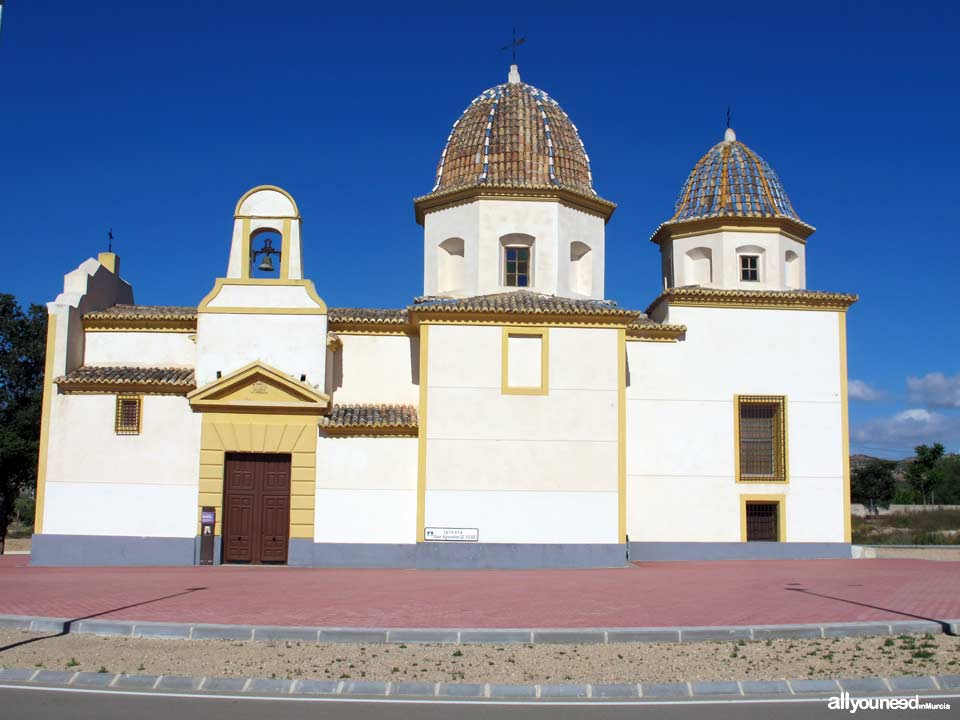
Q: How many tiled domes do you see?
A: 2